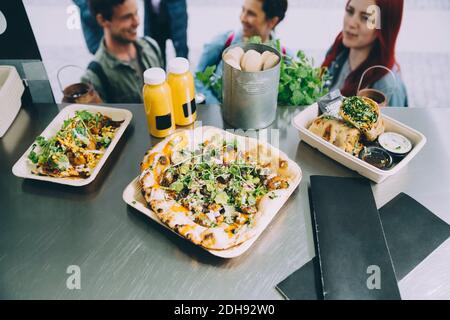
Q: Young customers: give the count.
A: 3